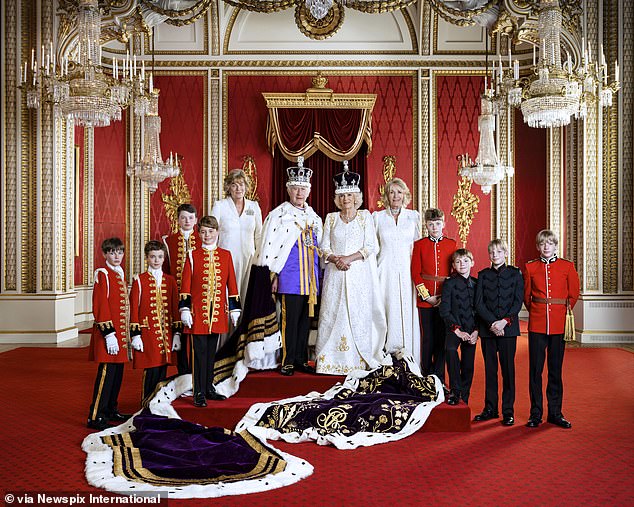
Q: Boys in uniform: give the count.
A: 8